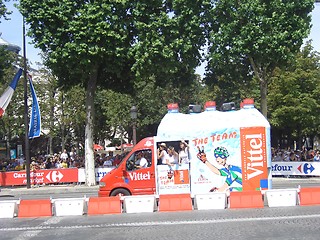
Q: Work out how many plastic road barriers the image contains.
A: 10